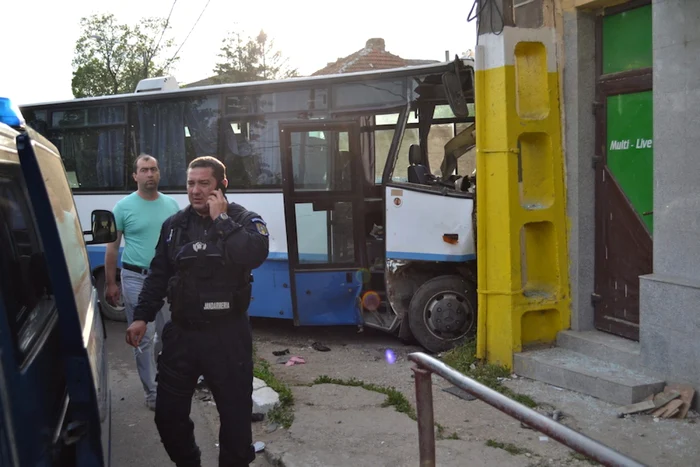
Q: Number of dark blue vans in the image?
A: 1